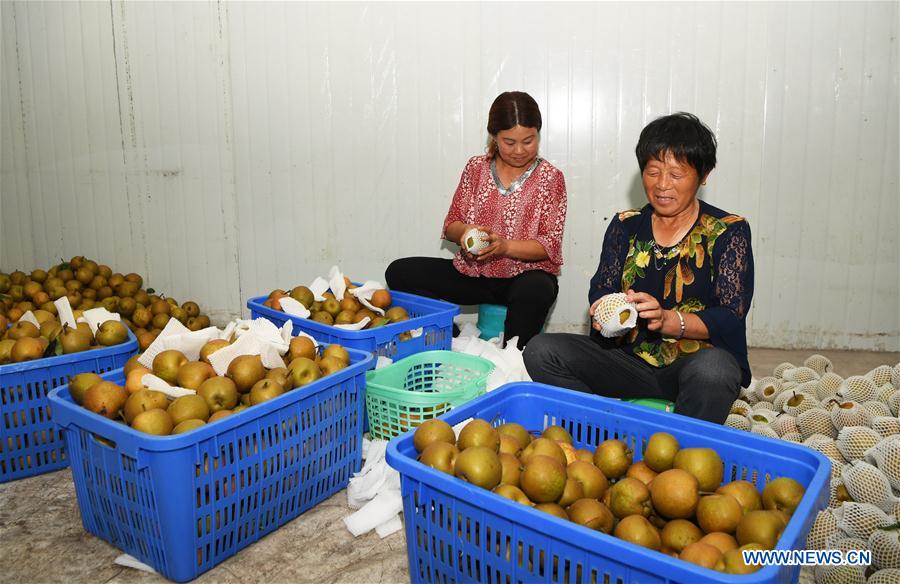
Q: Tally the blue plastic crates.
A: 4